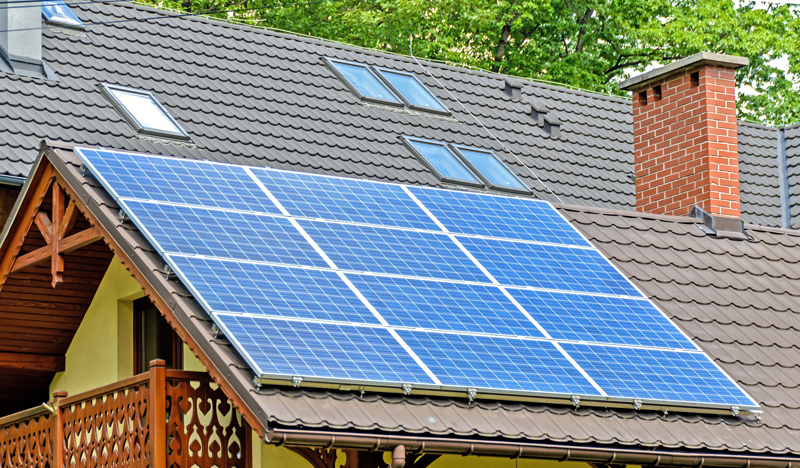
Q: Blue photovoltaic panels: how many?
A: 12